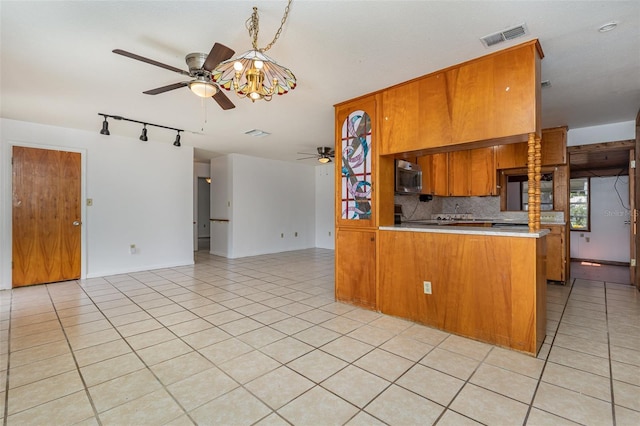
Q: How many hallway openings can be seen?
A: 1